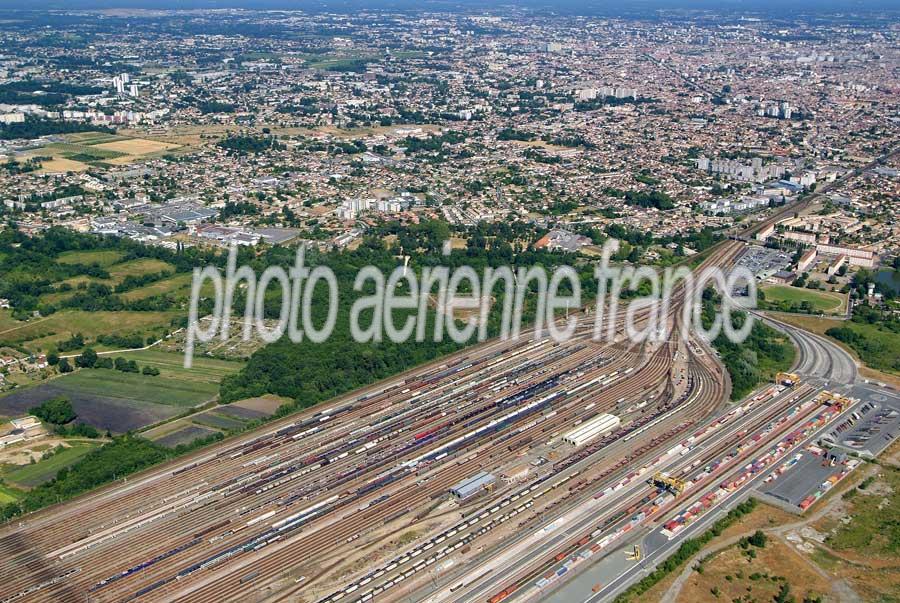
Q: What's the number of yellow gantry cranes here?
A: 3